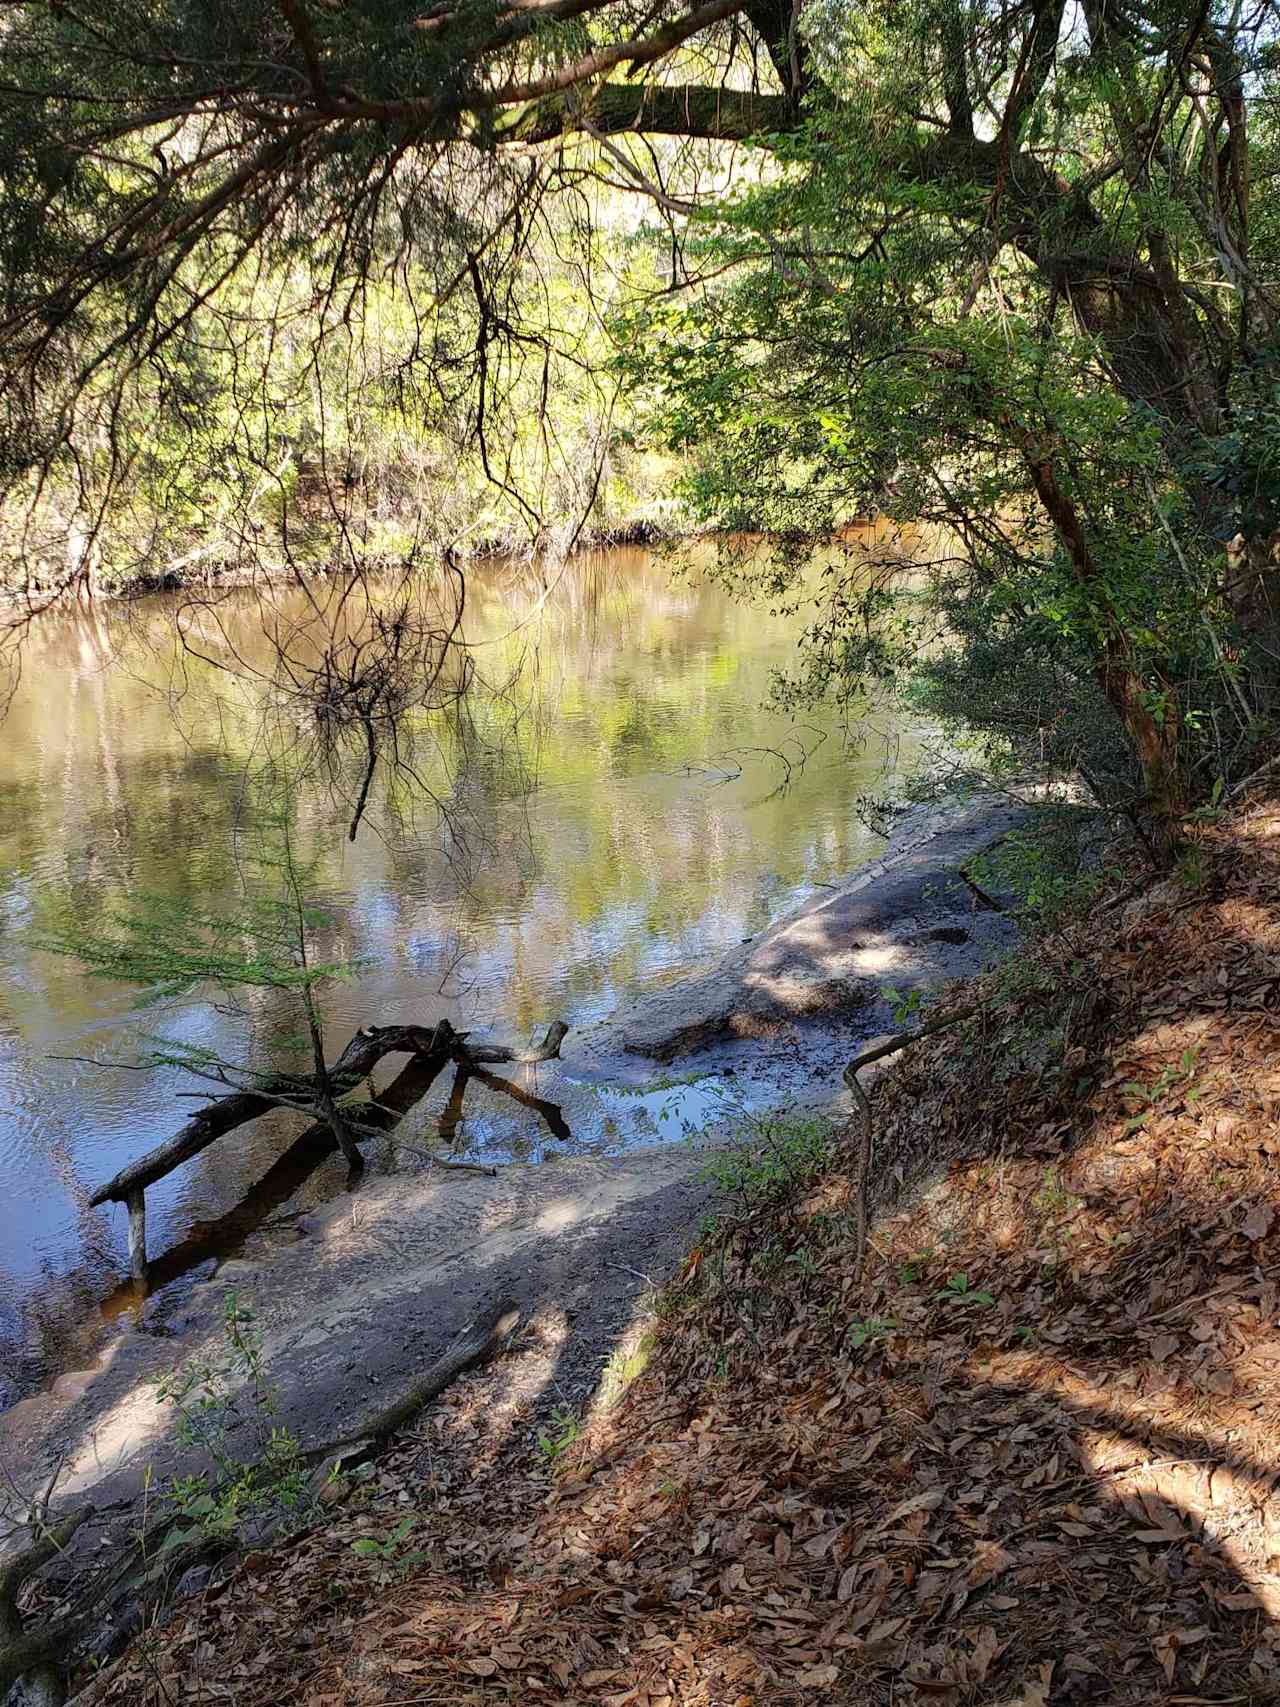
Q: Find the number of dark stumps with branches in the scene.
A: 1